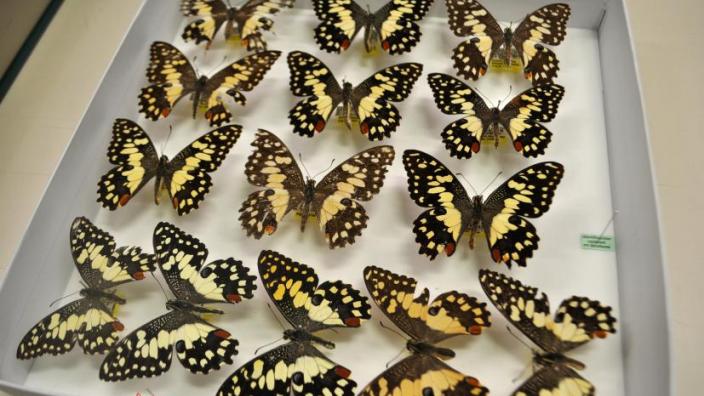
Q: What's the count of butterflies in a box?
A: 14